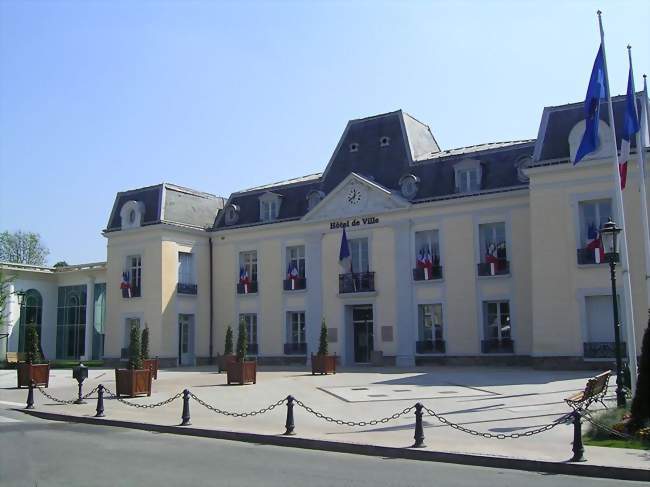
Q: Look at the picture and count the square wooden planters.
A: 6